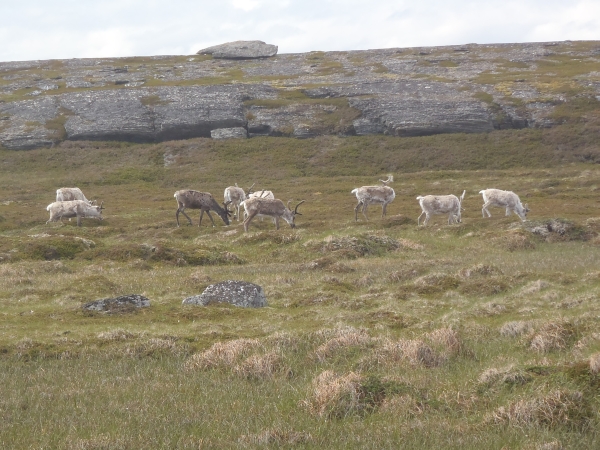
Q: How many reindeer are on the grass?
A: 9